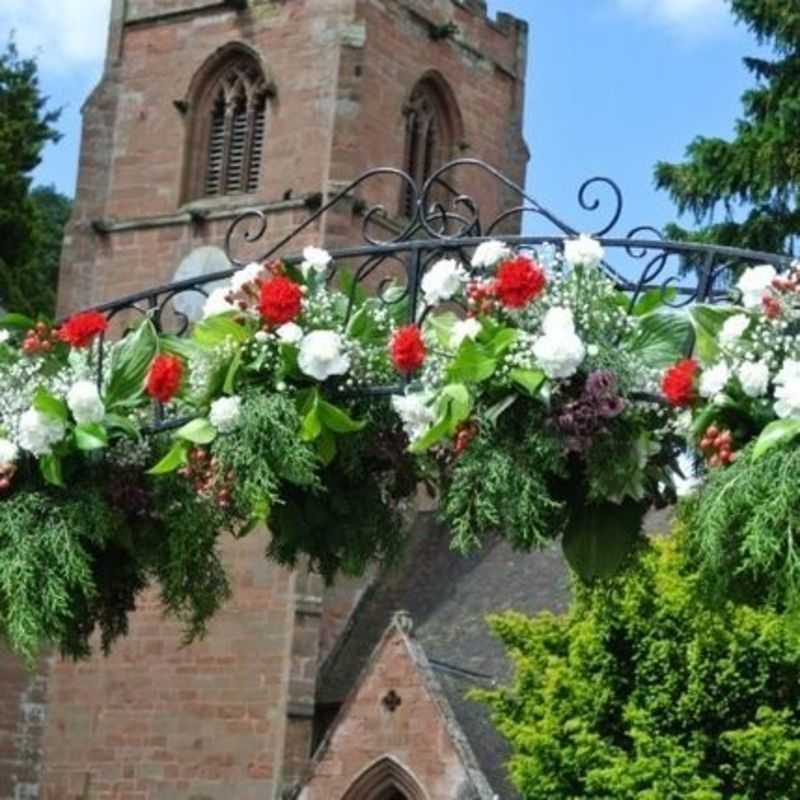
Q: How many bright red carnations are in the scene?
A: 6